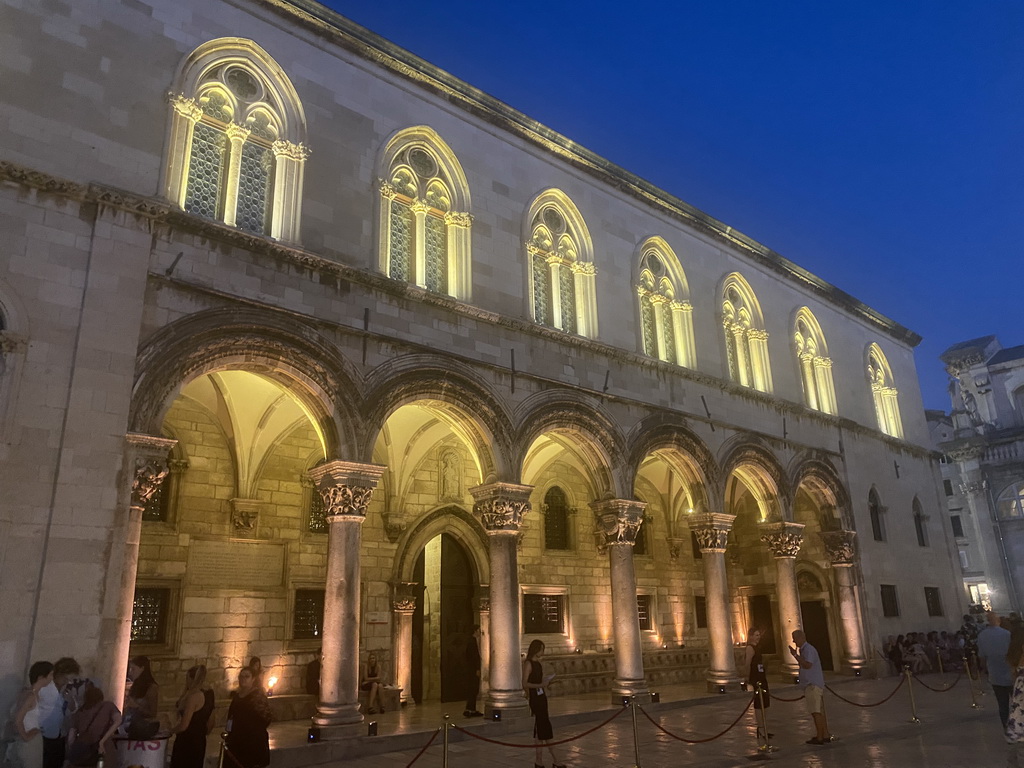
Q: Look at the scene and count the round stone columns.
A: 7